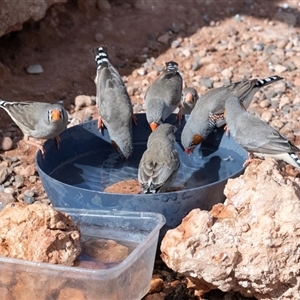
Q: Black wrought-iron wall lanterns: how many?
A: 0